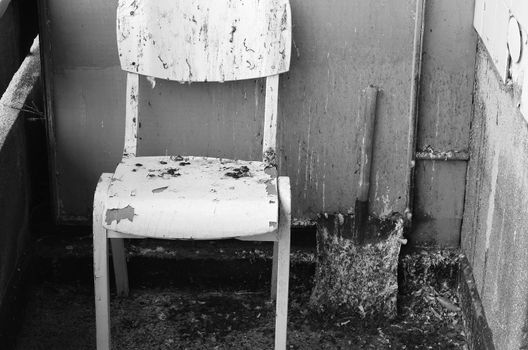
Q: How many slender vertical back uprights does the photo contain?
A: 2